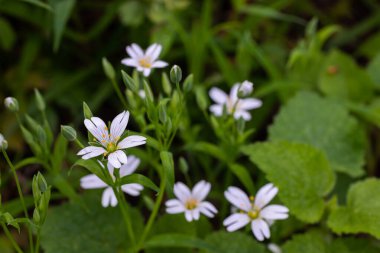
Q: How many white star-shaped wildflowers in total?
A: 6